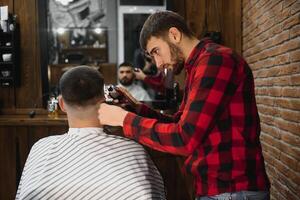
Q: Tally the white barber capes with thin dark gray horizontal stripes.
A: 1